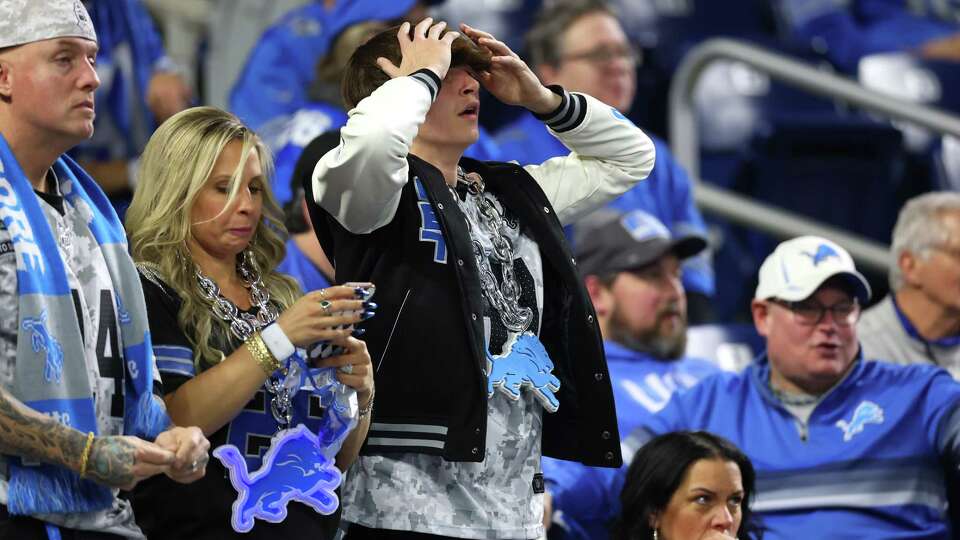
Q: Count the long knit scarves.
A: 1